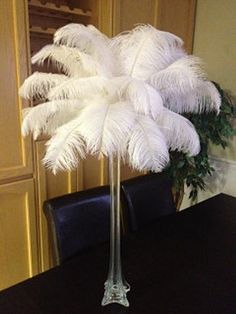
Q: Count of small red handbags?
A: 0